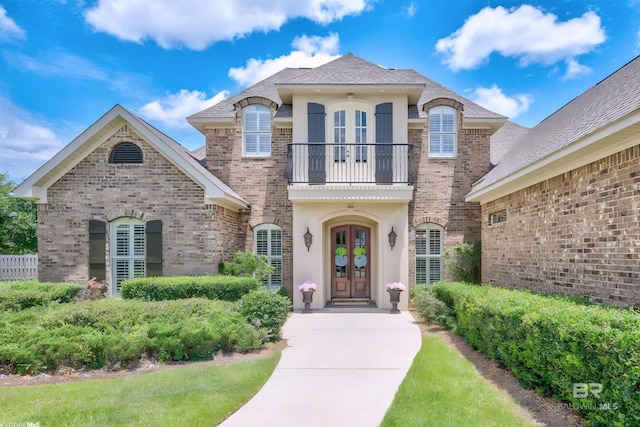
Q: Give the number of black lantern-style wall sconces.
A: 2